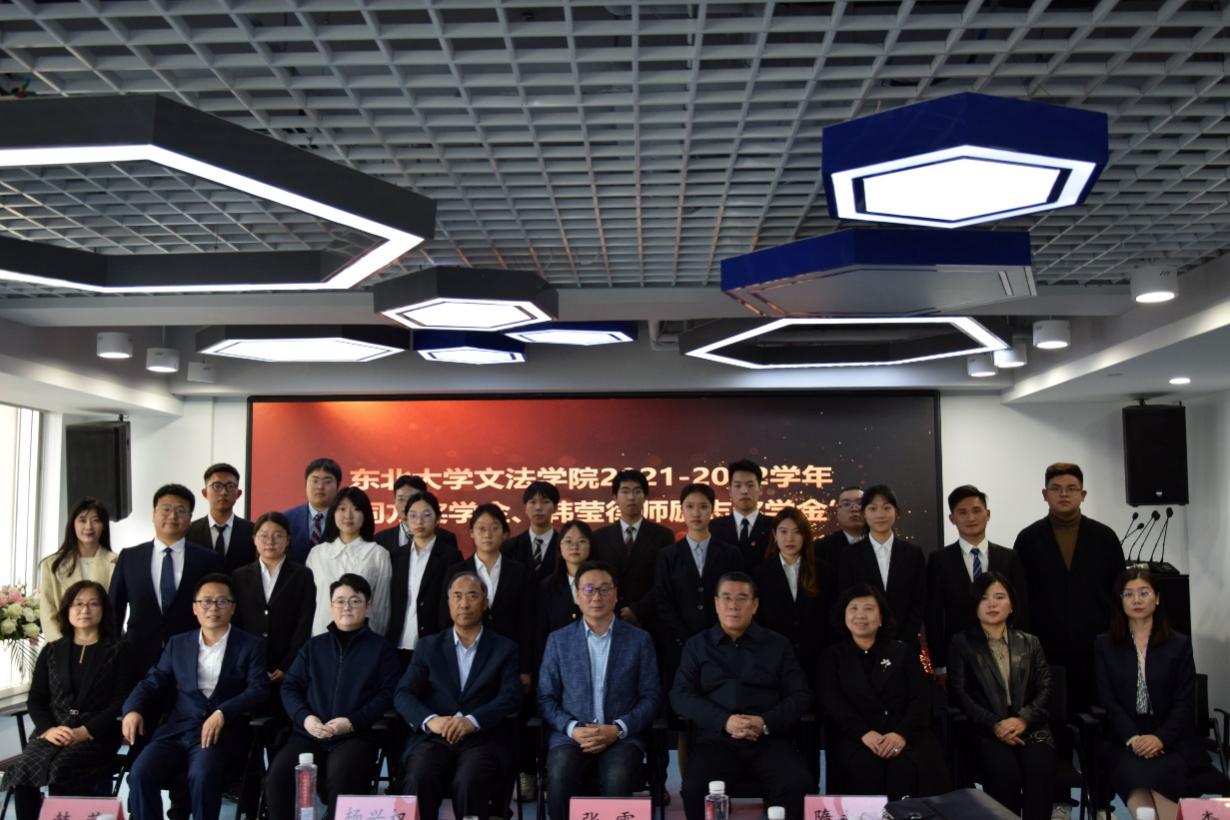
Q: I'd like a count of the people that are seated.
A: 9